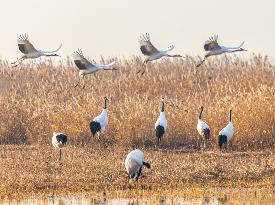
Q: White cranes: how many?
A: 10